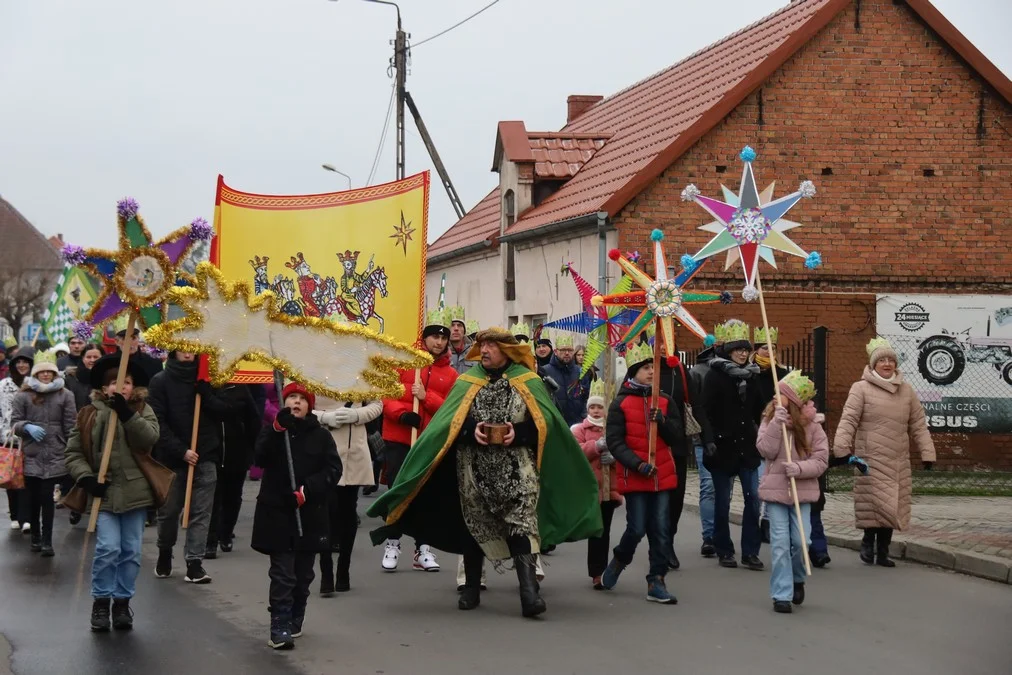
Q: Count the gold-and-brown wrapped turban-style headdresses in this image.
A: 1